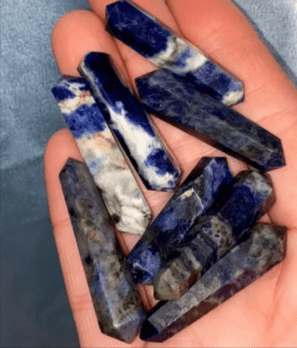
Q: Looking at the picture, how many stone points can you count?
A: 8